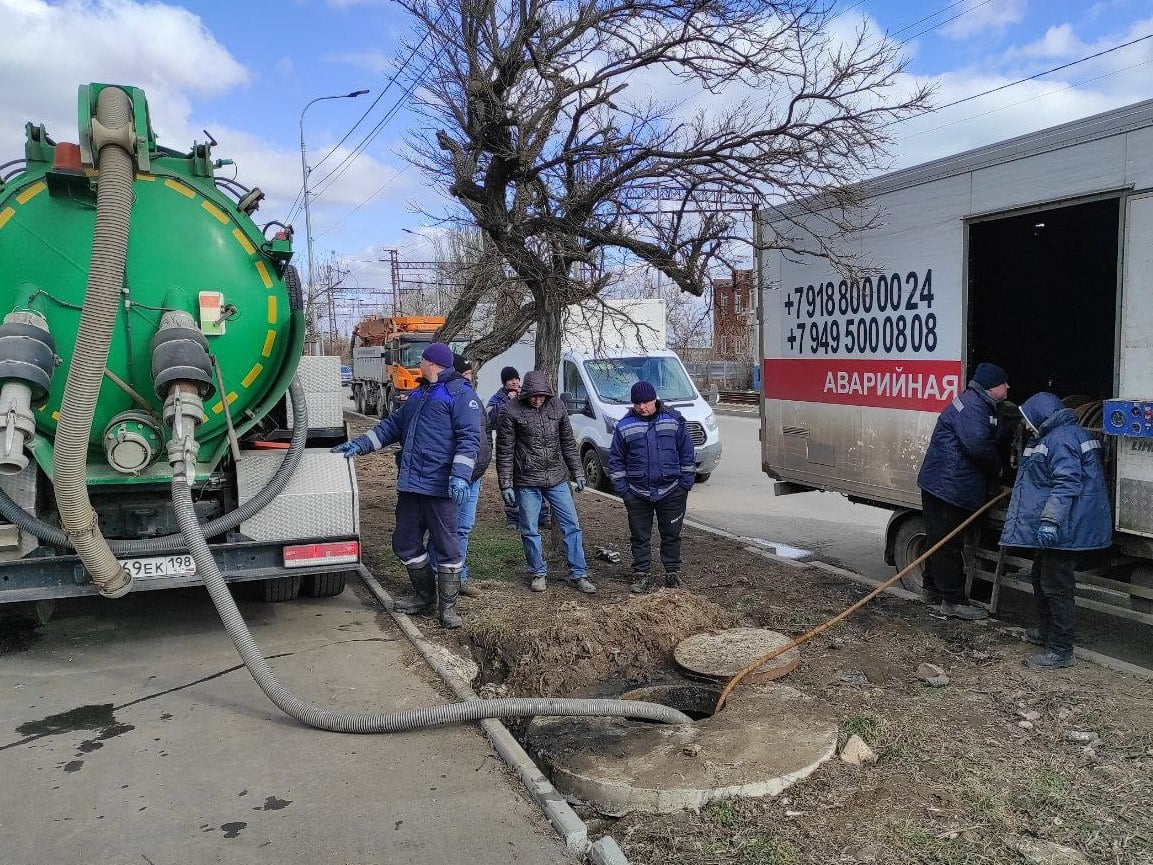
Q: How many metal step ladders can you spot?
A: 1